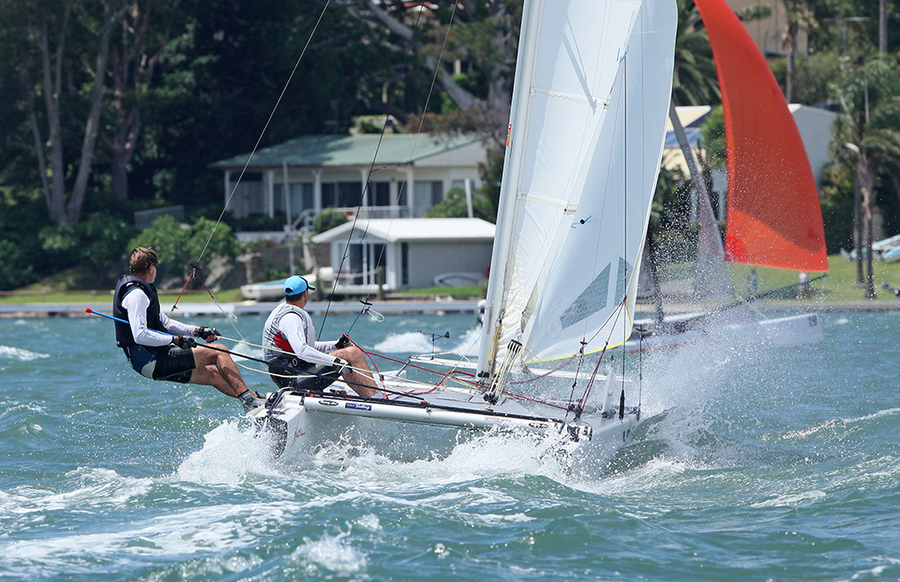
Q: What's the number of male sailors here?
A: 2